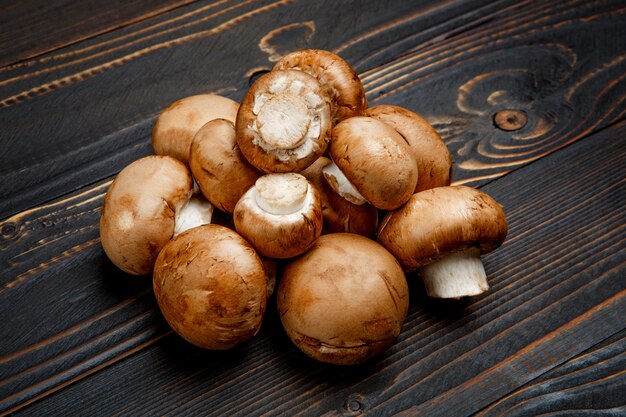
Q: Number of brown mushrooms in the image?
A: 12